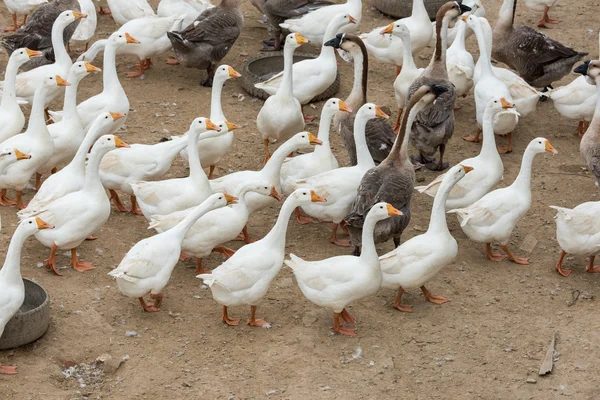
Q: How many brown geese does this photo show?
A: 8